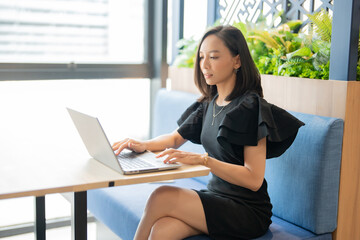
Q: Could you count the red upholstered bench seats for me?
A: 0